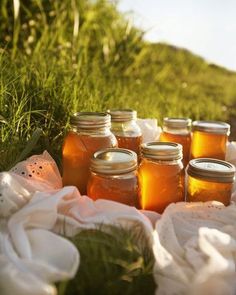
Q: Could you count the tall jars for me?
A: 4